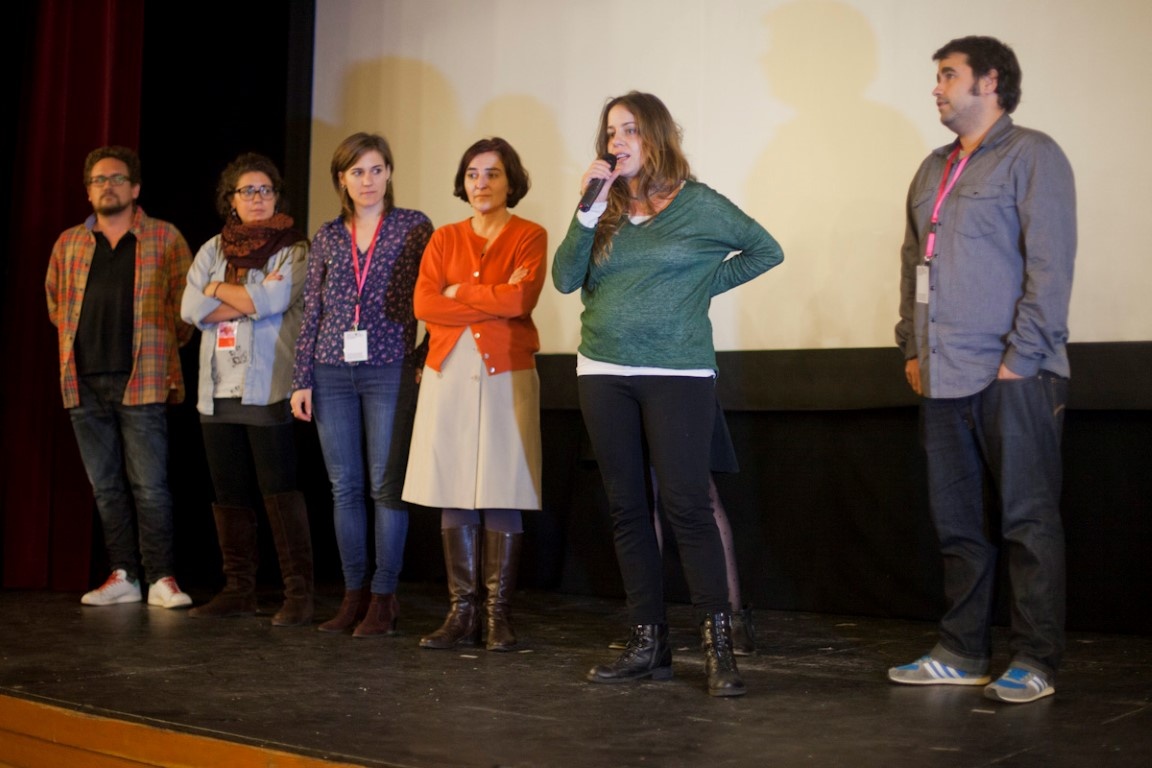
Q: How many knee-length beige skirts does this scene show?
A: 1